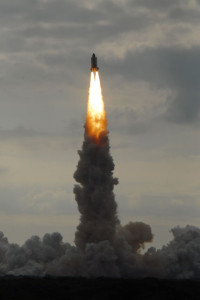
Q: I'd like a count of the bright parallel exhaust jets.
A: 2